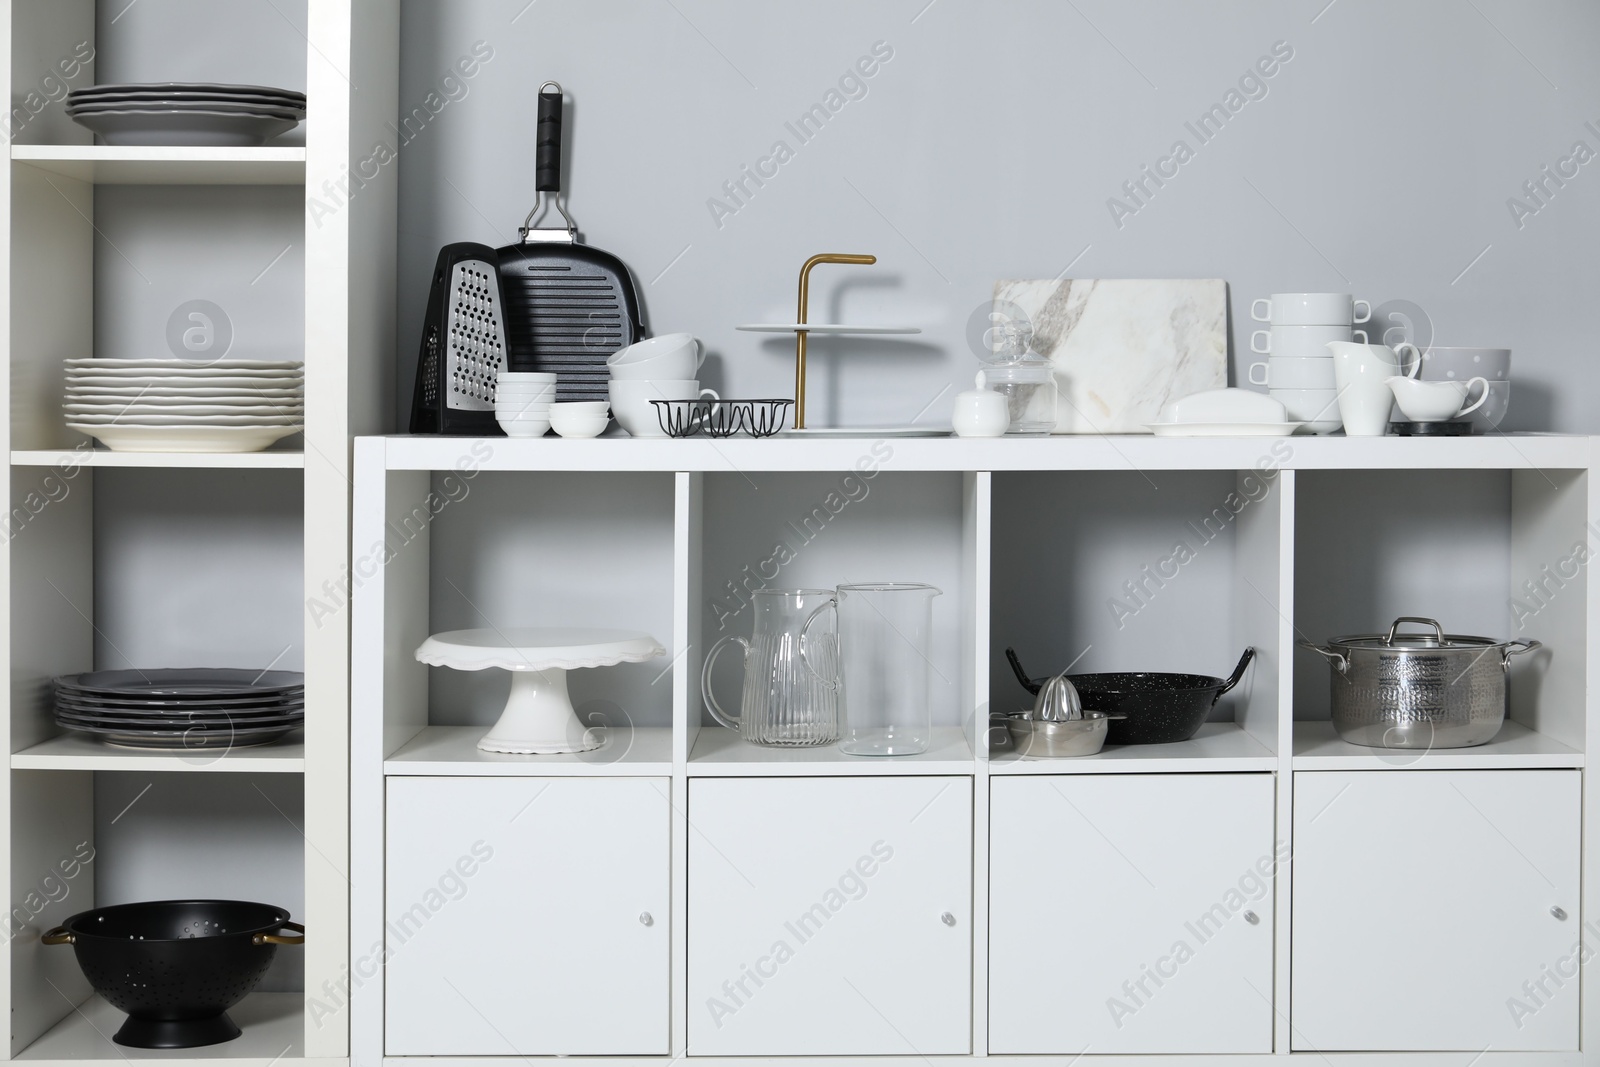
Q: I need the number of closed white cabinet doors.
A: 4